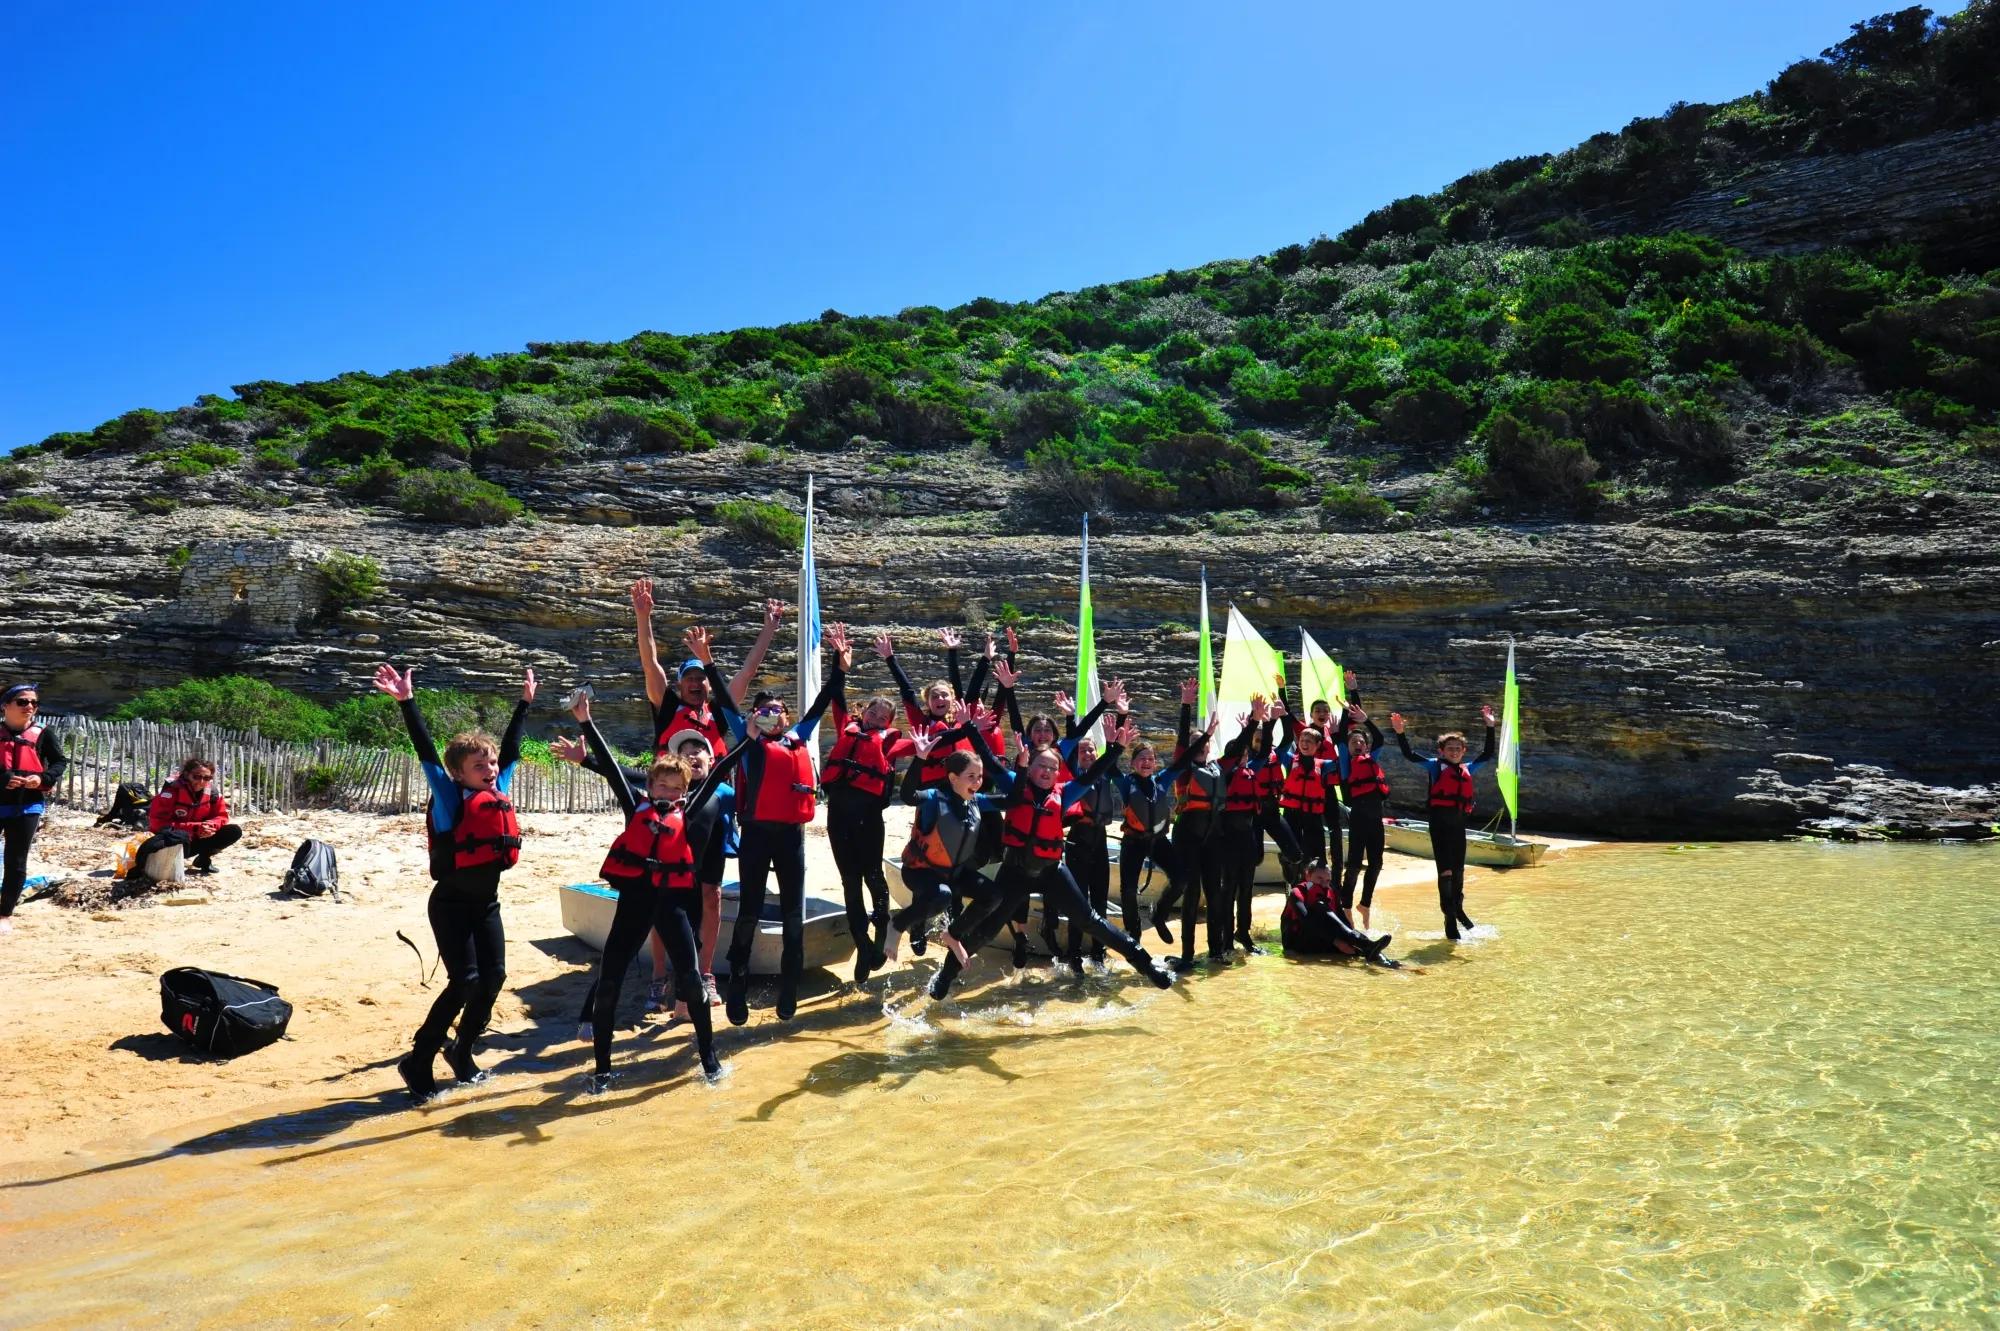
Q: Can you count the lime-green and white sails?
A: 5